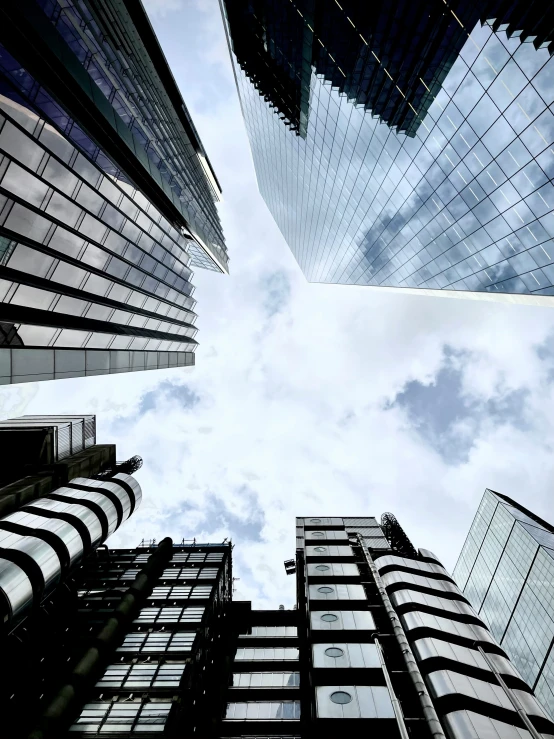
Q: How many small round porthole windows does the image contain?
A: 8